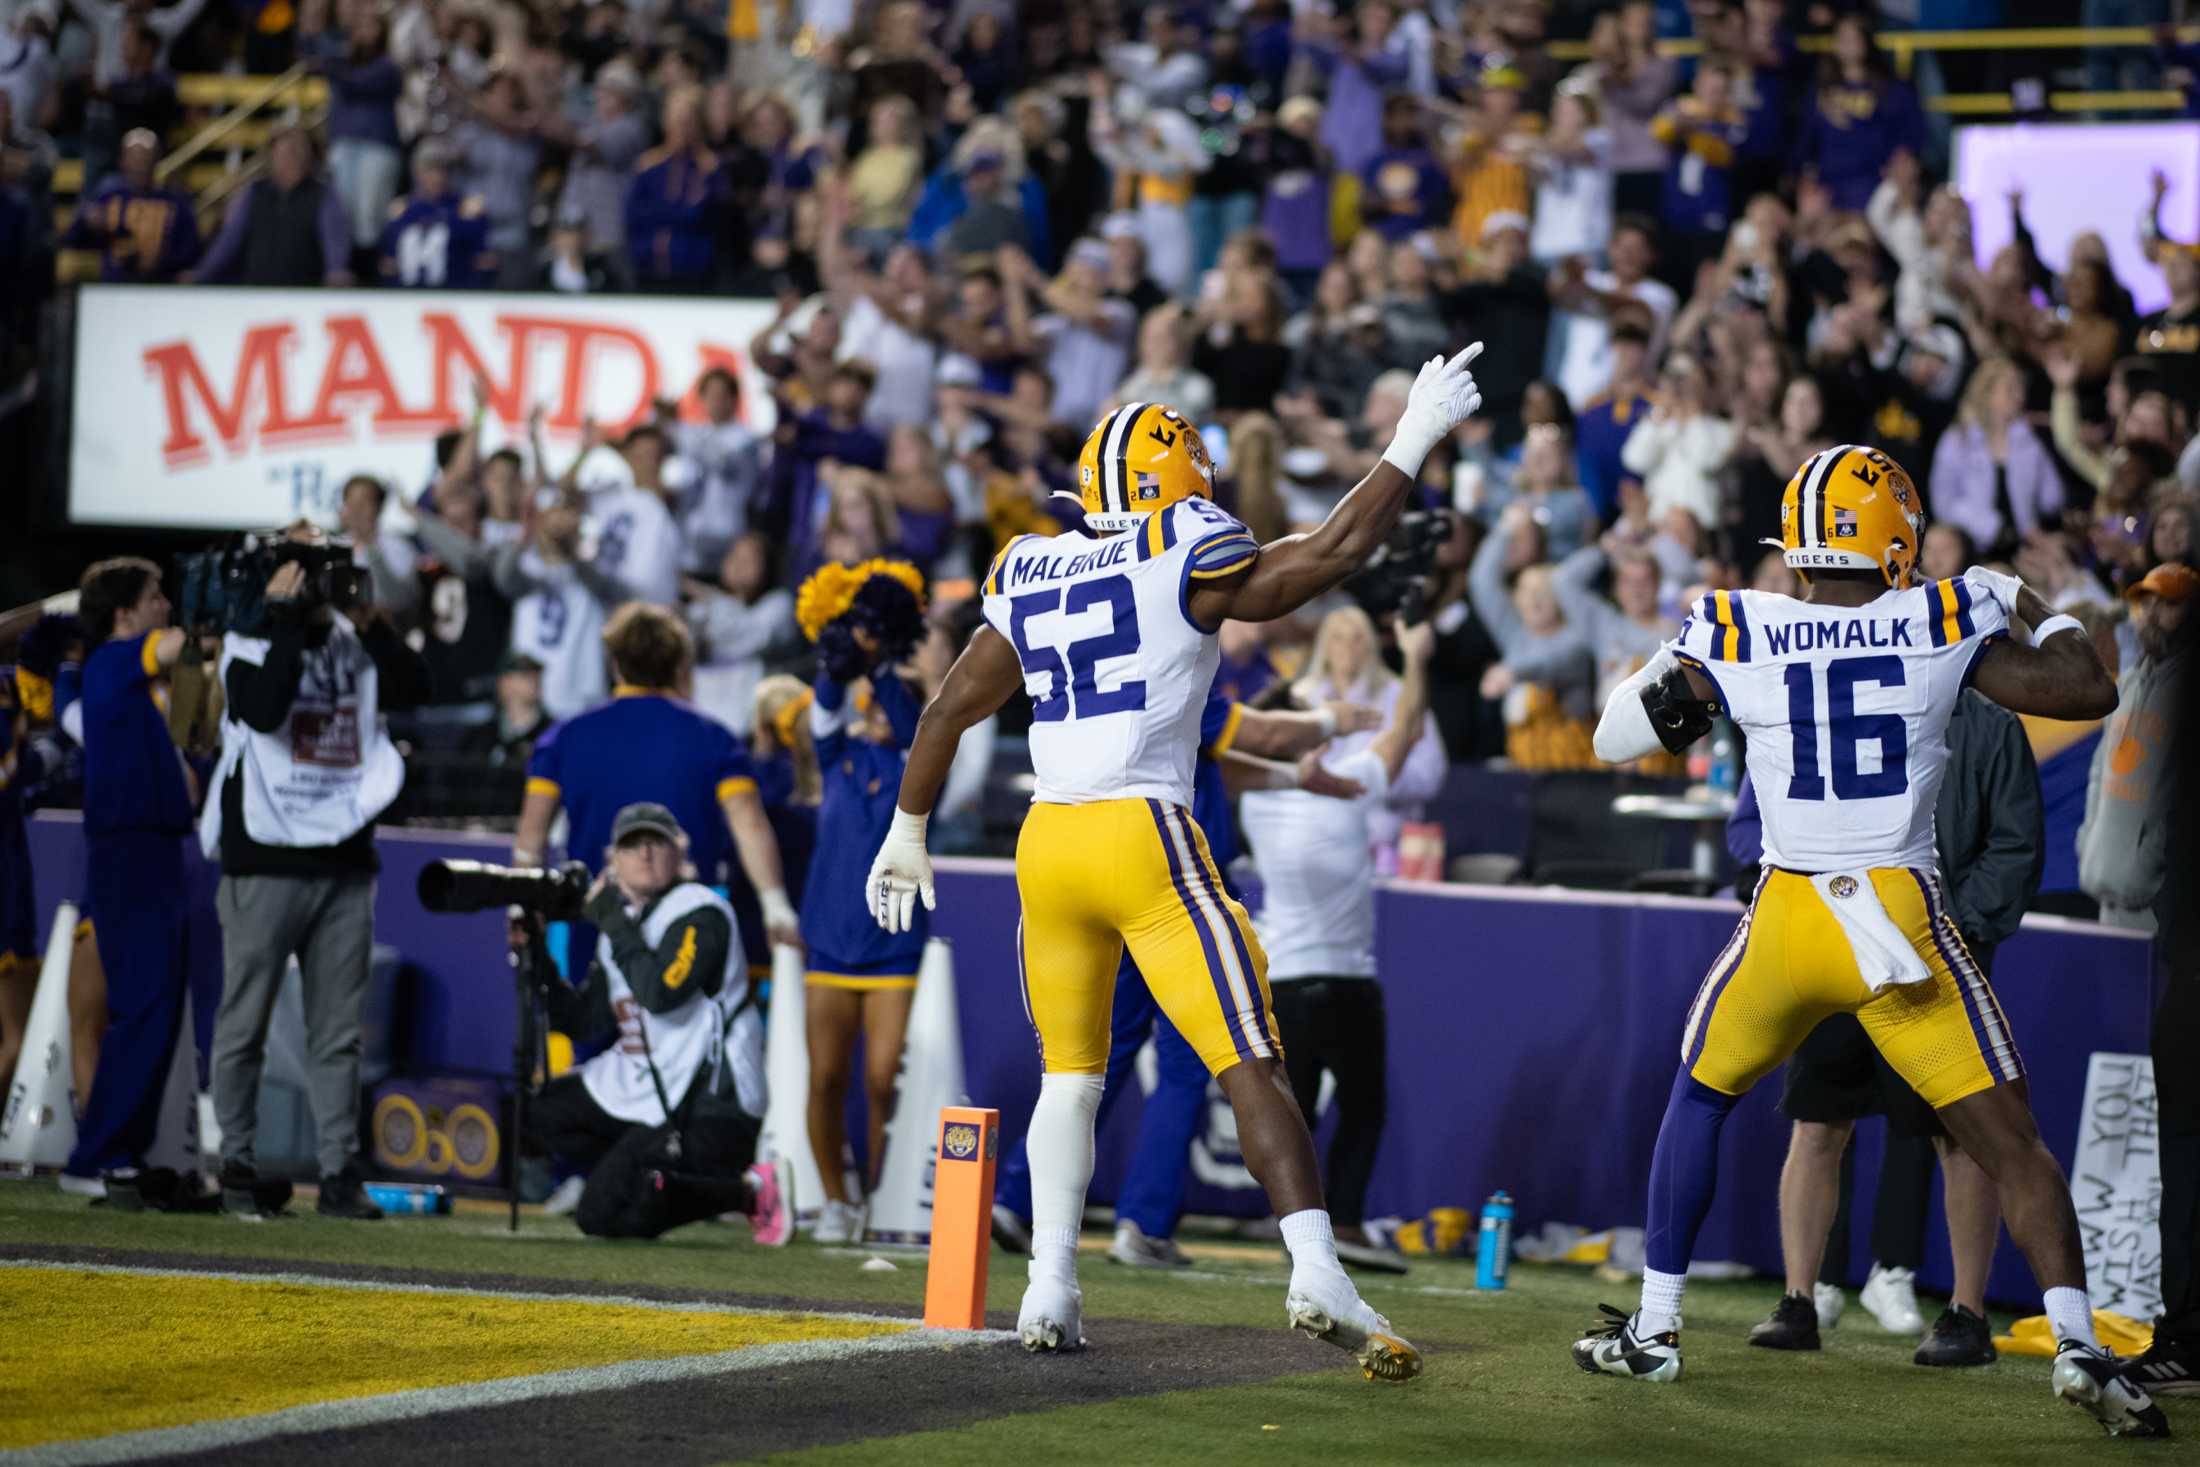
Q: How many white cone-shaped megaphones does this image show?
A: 4